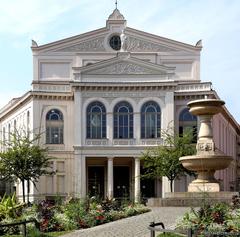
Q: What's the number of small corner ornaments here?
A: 2